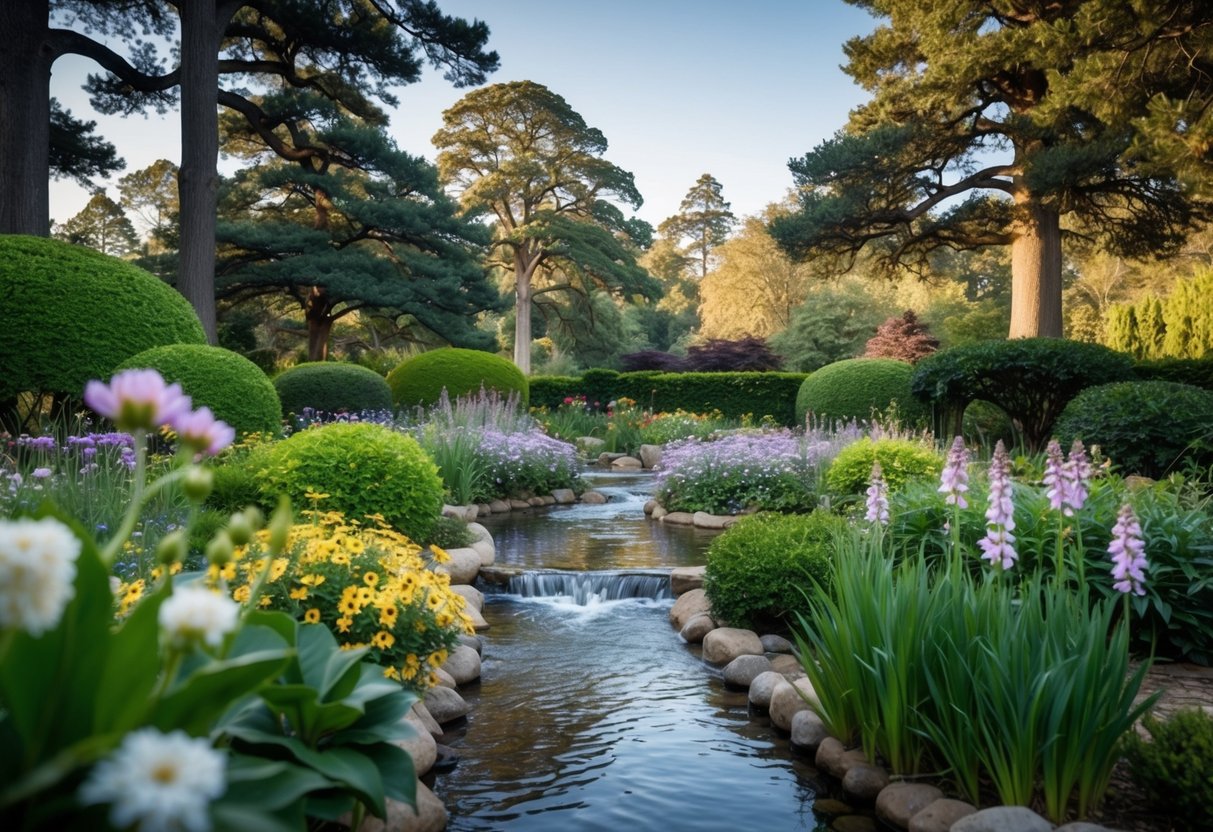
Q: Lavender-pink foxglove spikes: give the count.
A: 6